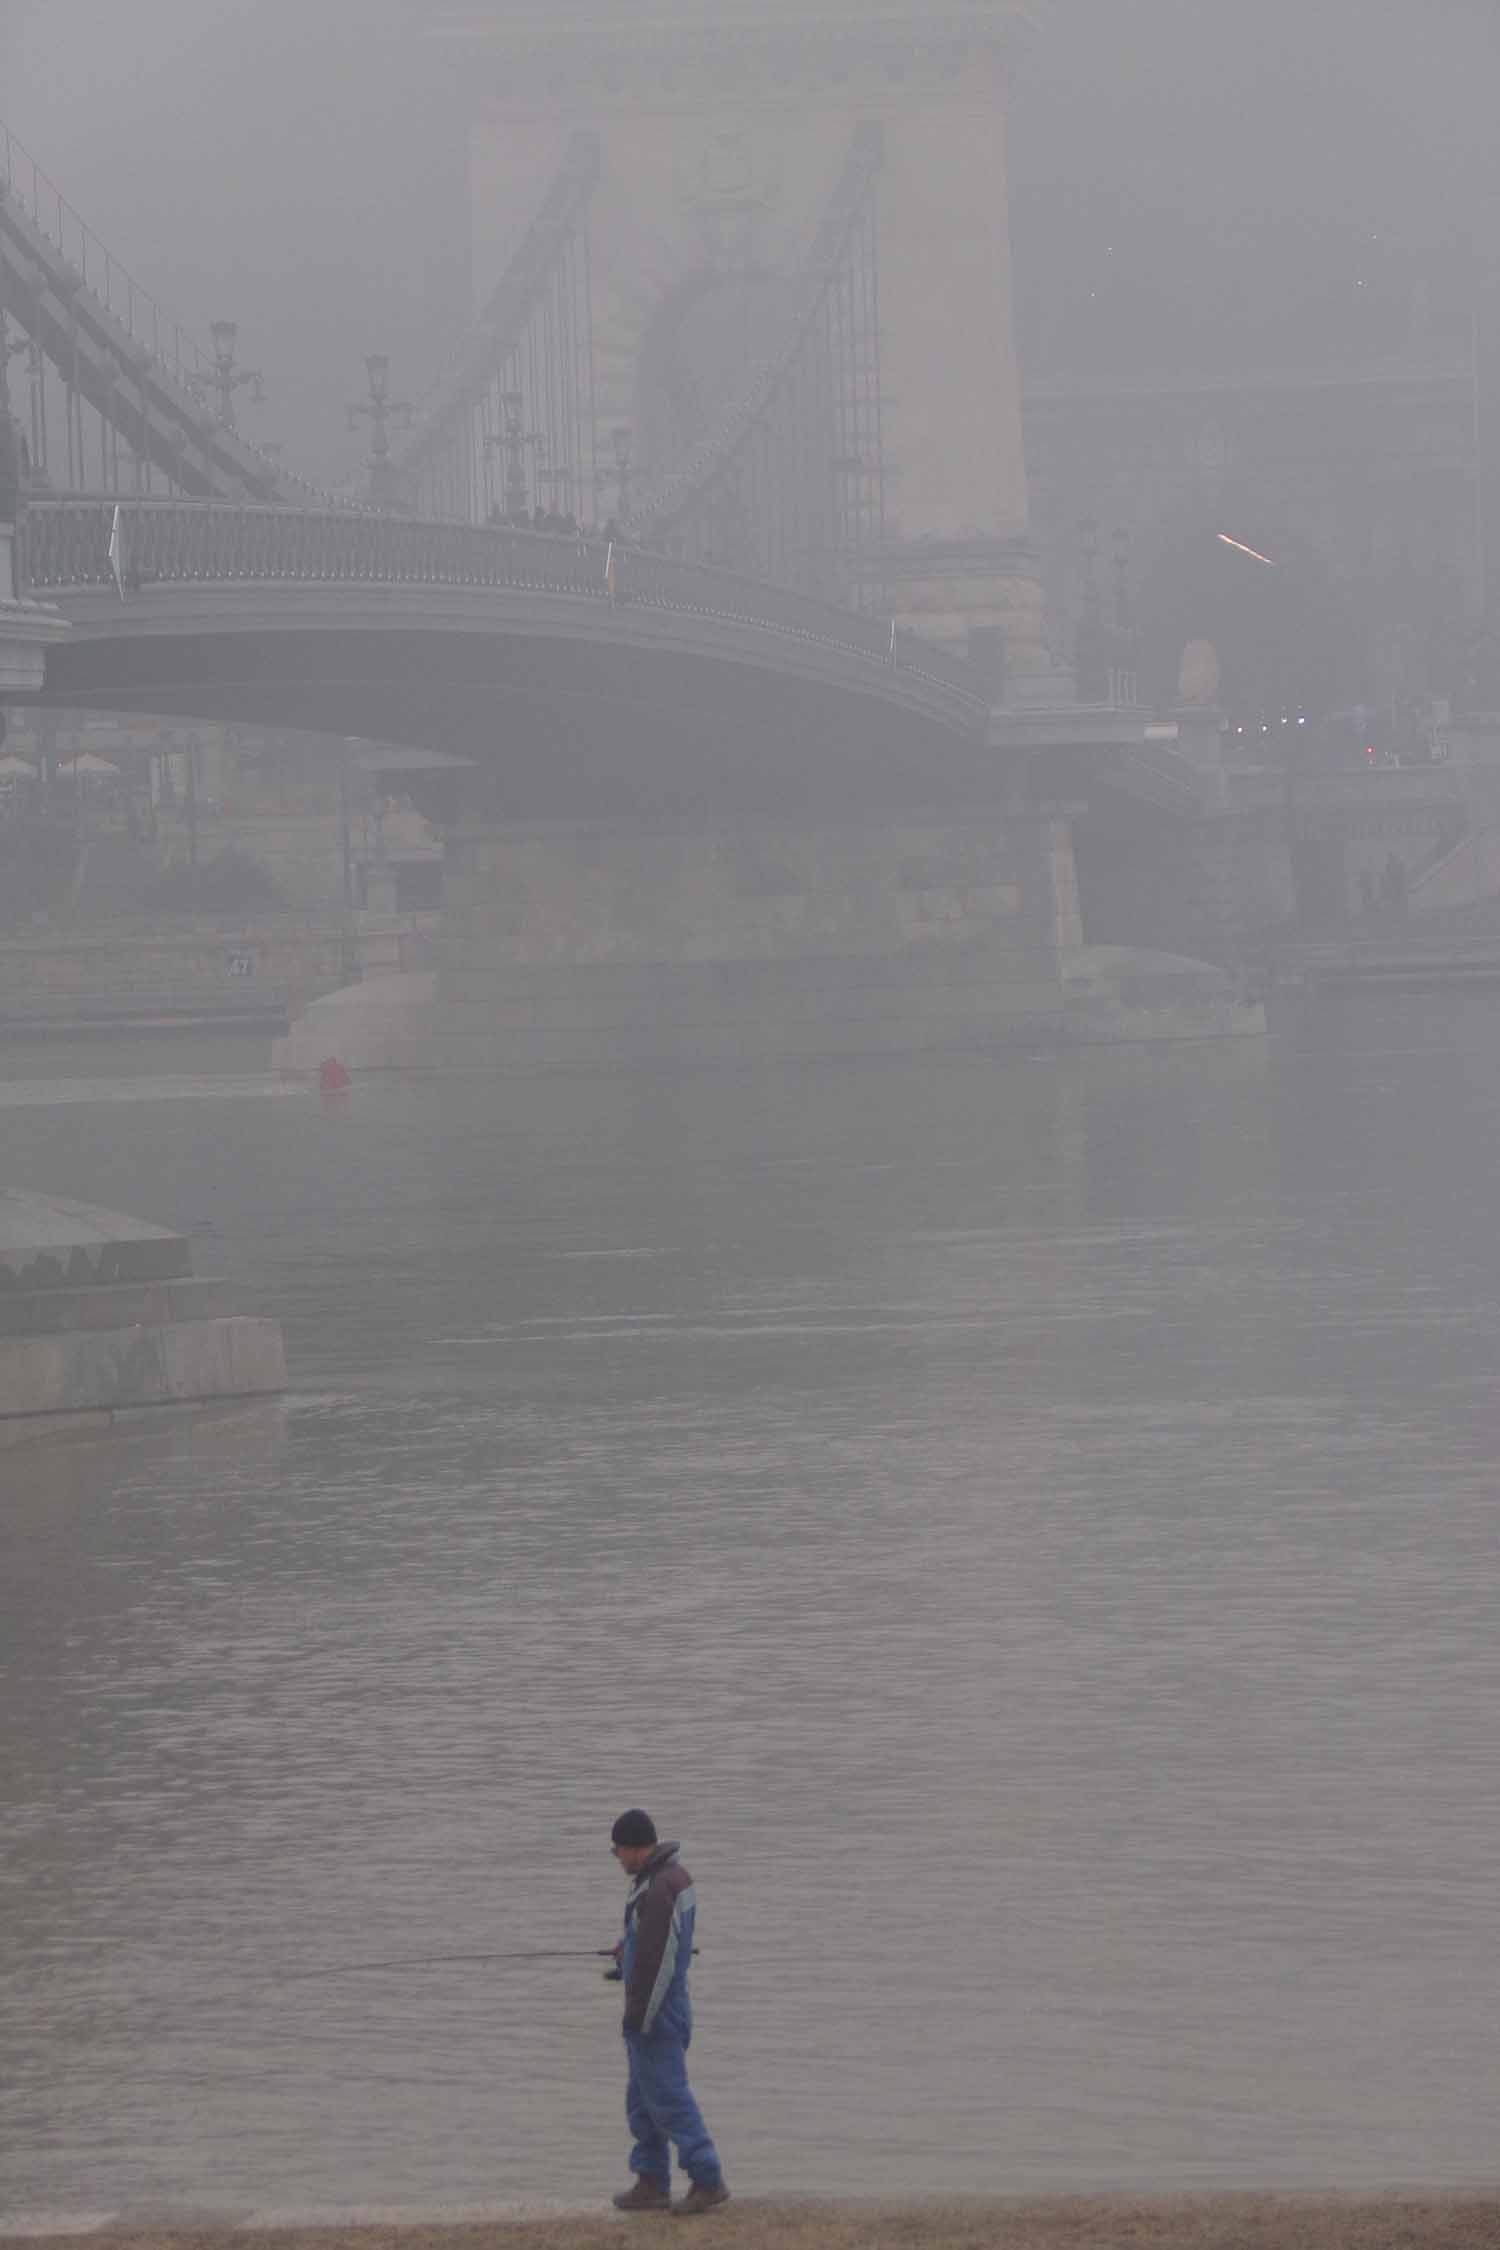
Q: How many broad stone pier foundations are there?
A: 2